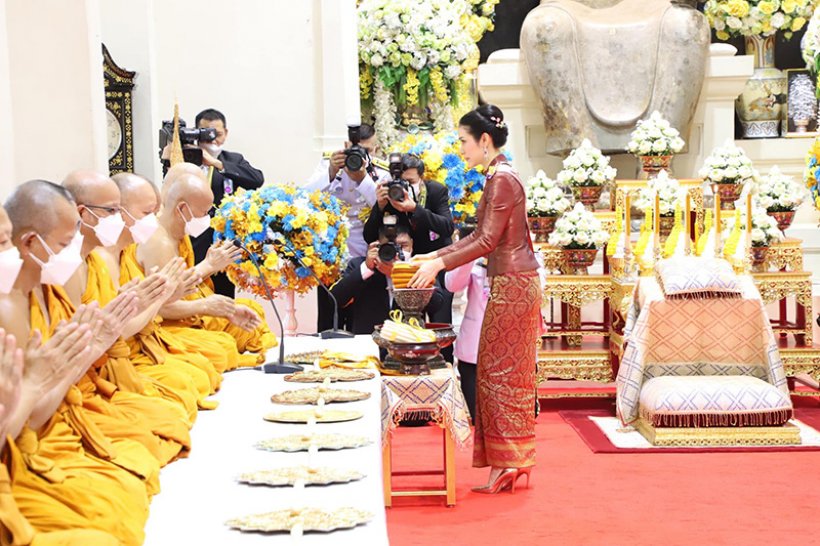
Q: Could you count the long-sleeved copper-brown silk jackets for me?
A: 1